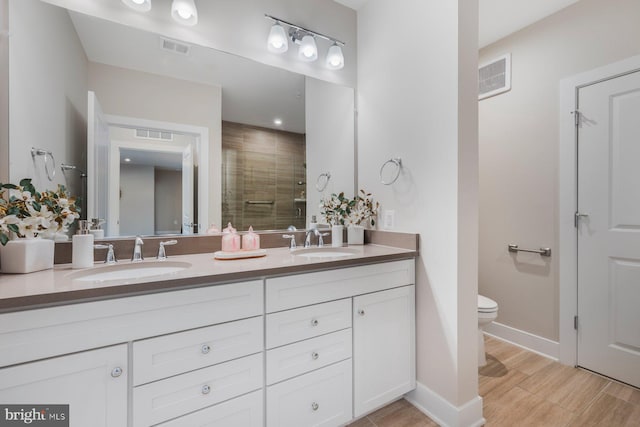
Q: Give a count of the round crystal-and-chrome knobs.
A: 7